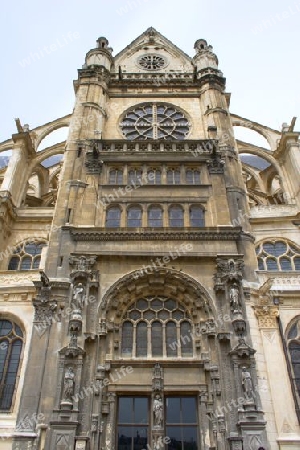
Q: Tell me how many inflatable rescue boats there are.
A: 0